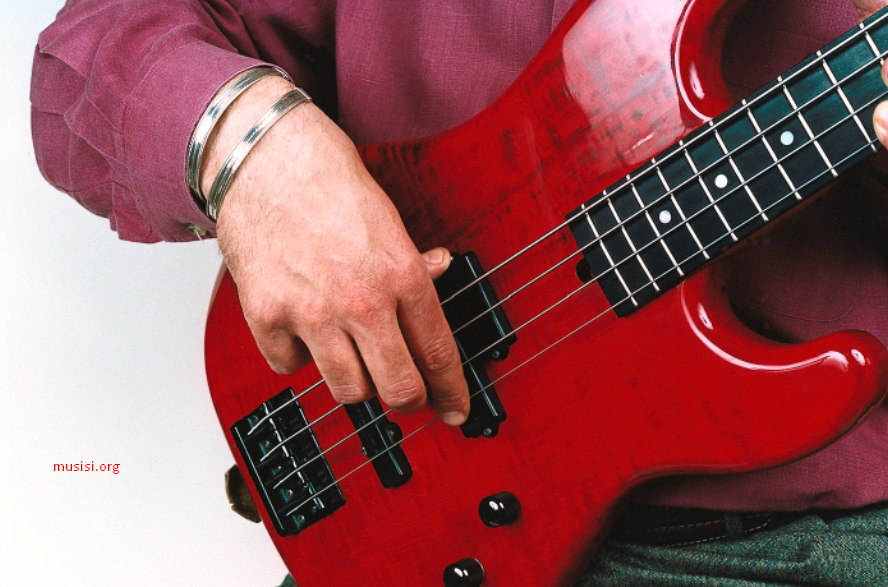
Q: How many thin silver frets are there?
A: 10